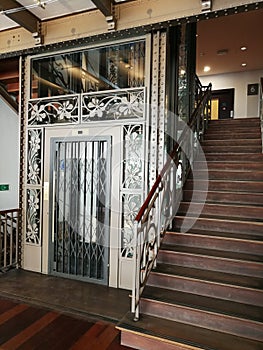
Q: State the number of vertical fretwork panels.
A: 4